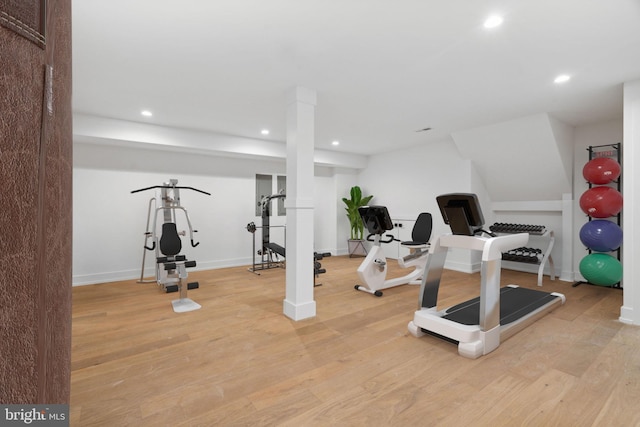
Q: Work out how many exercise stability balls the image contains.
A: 4